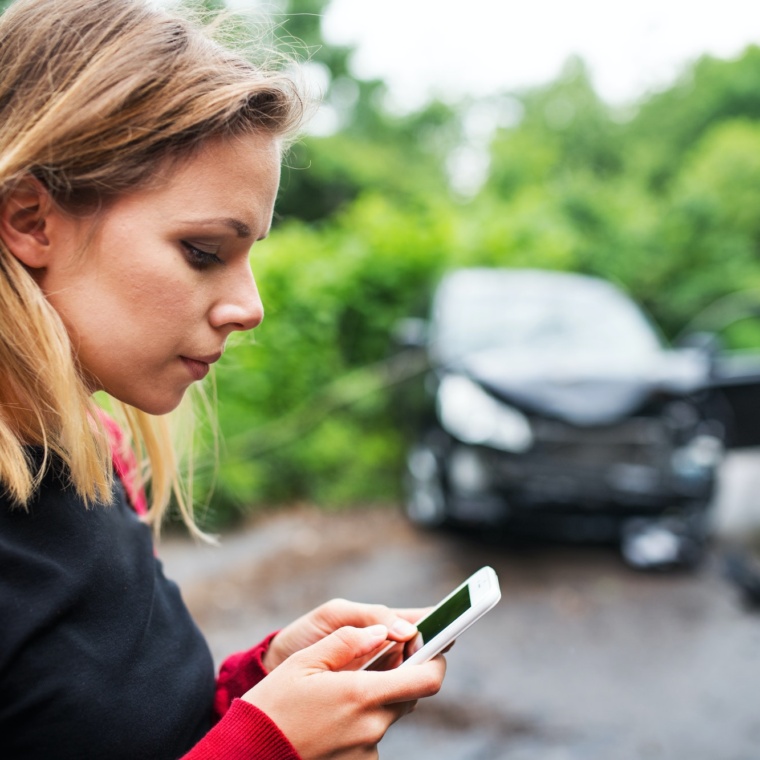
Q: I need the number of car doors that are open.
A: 1